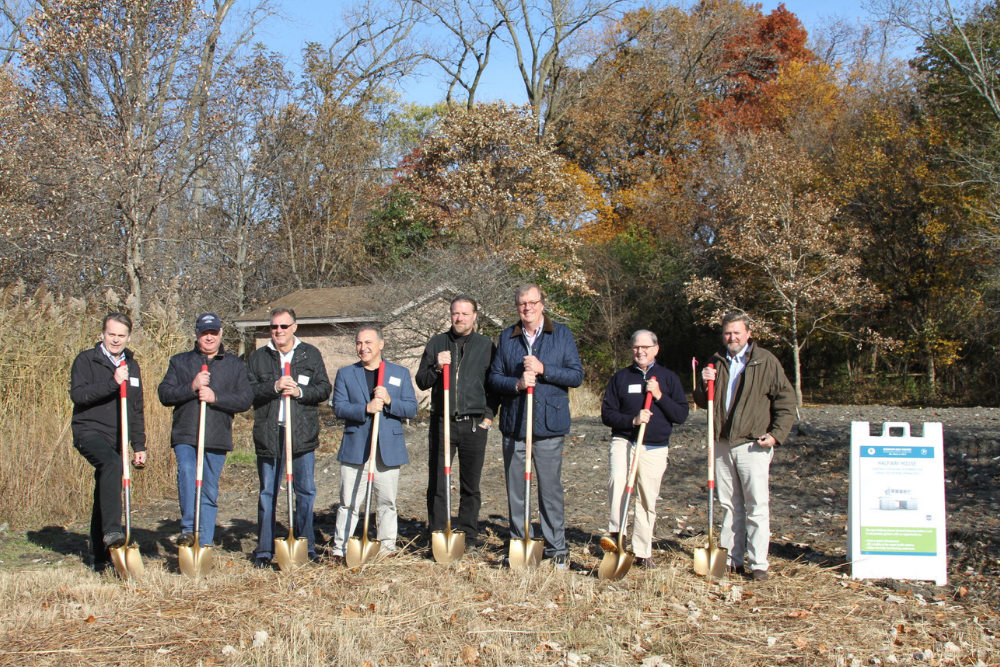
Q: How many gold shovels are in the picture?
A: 8